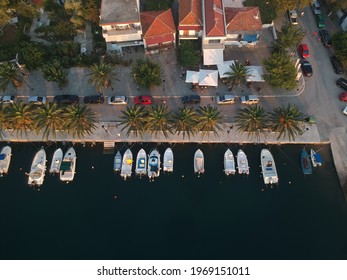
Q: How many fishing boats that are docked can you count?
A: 15